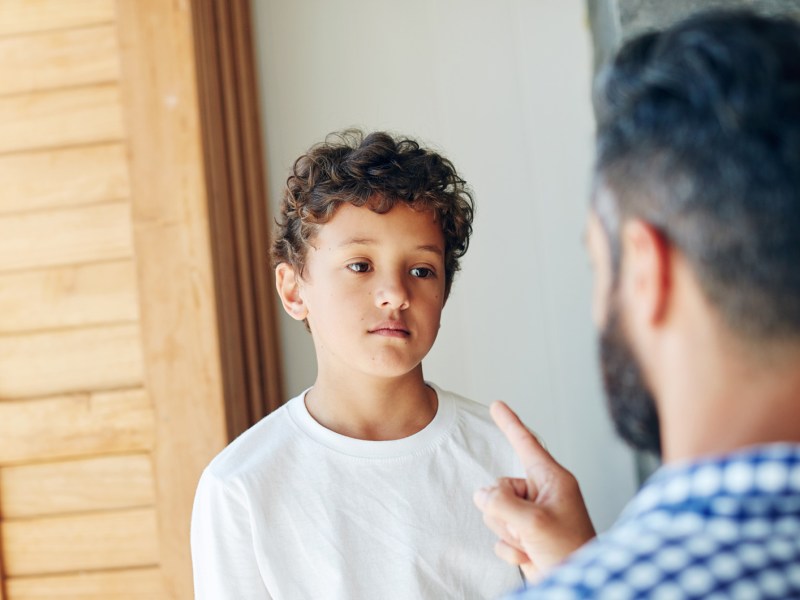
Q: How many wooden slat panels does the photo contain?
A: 11